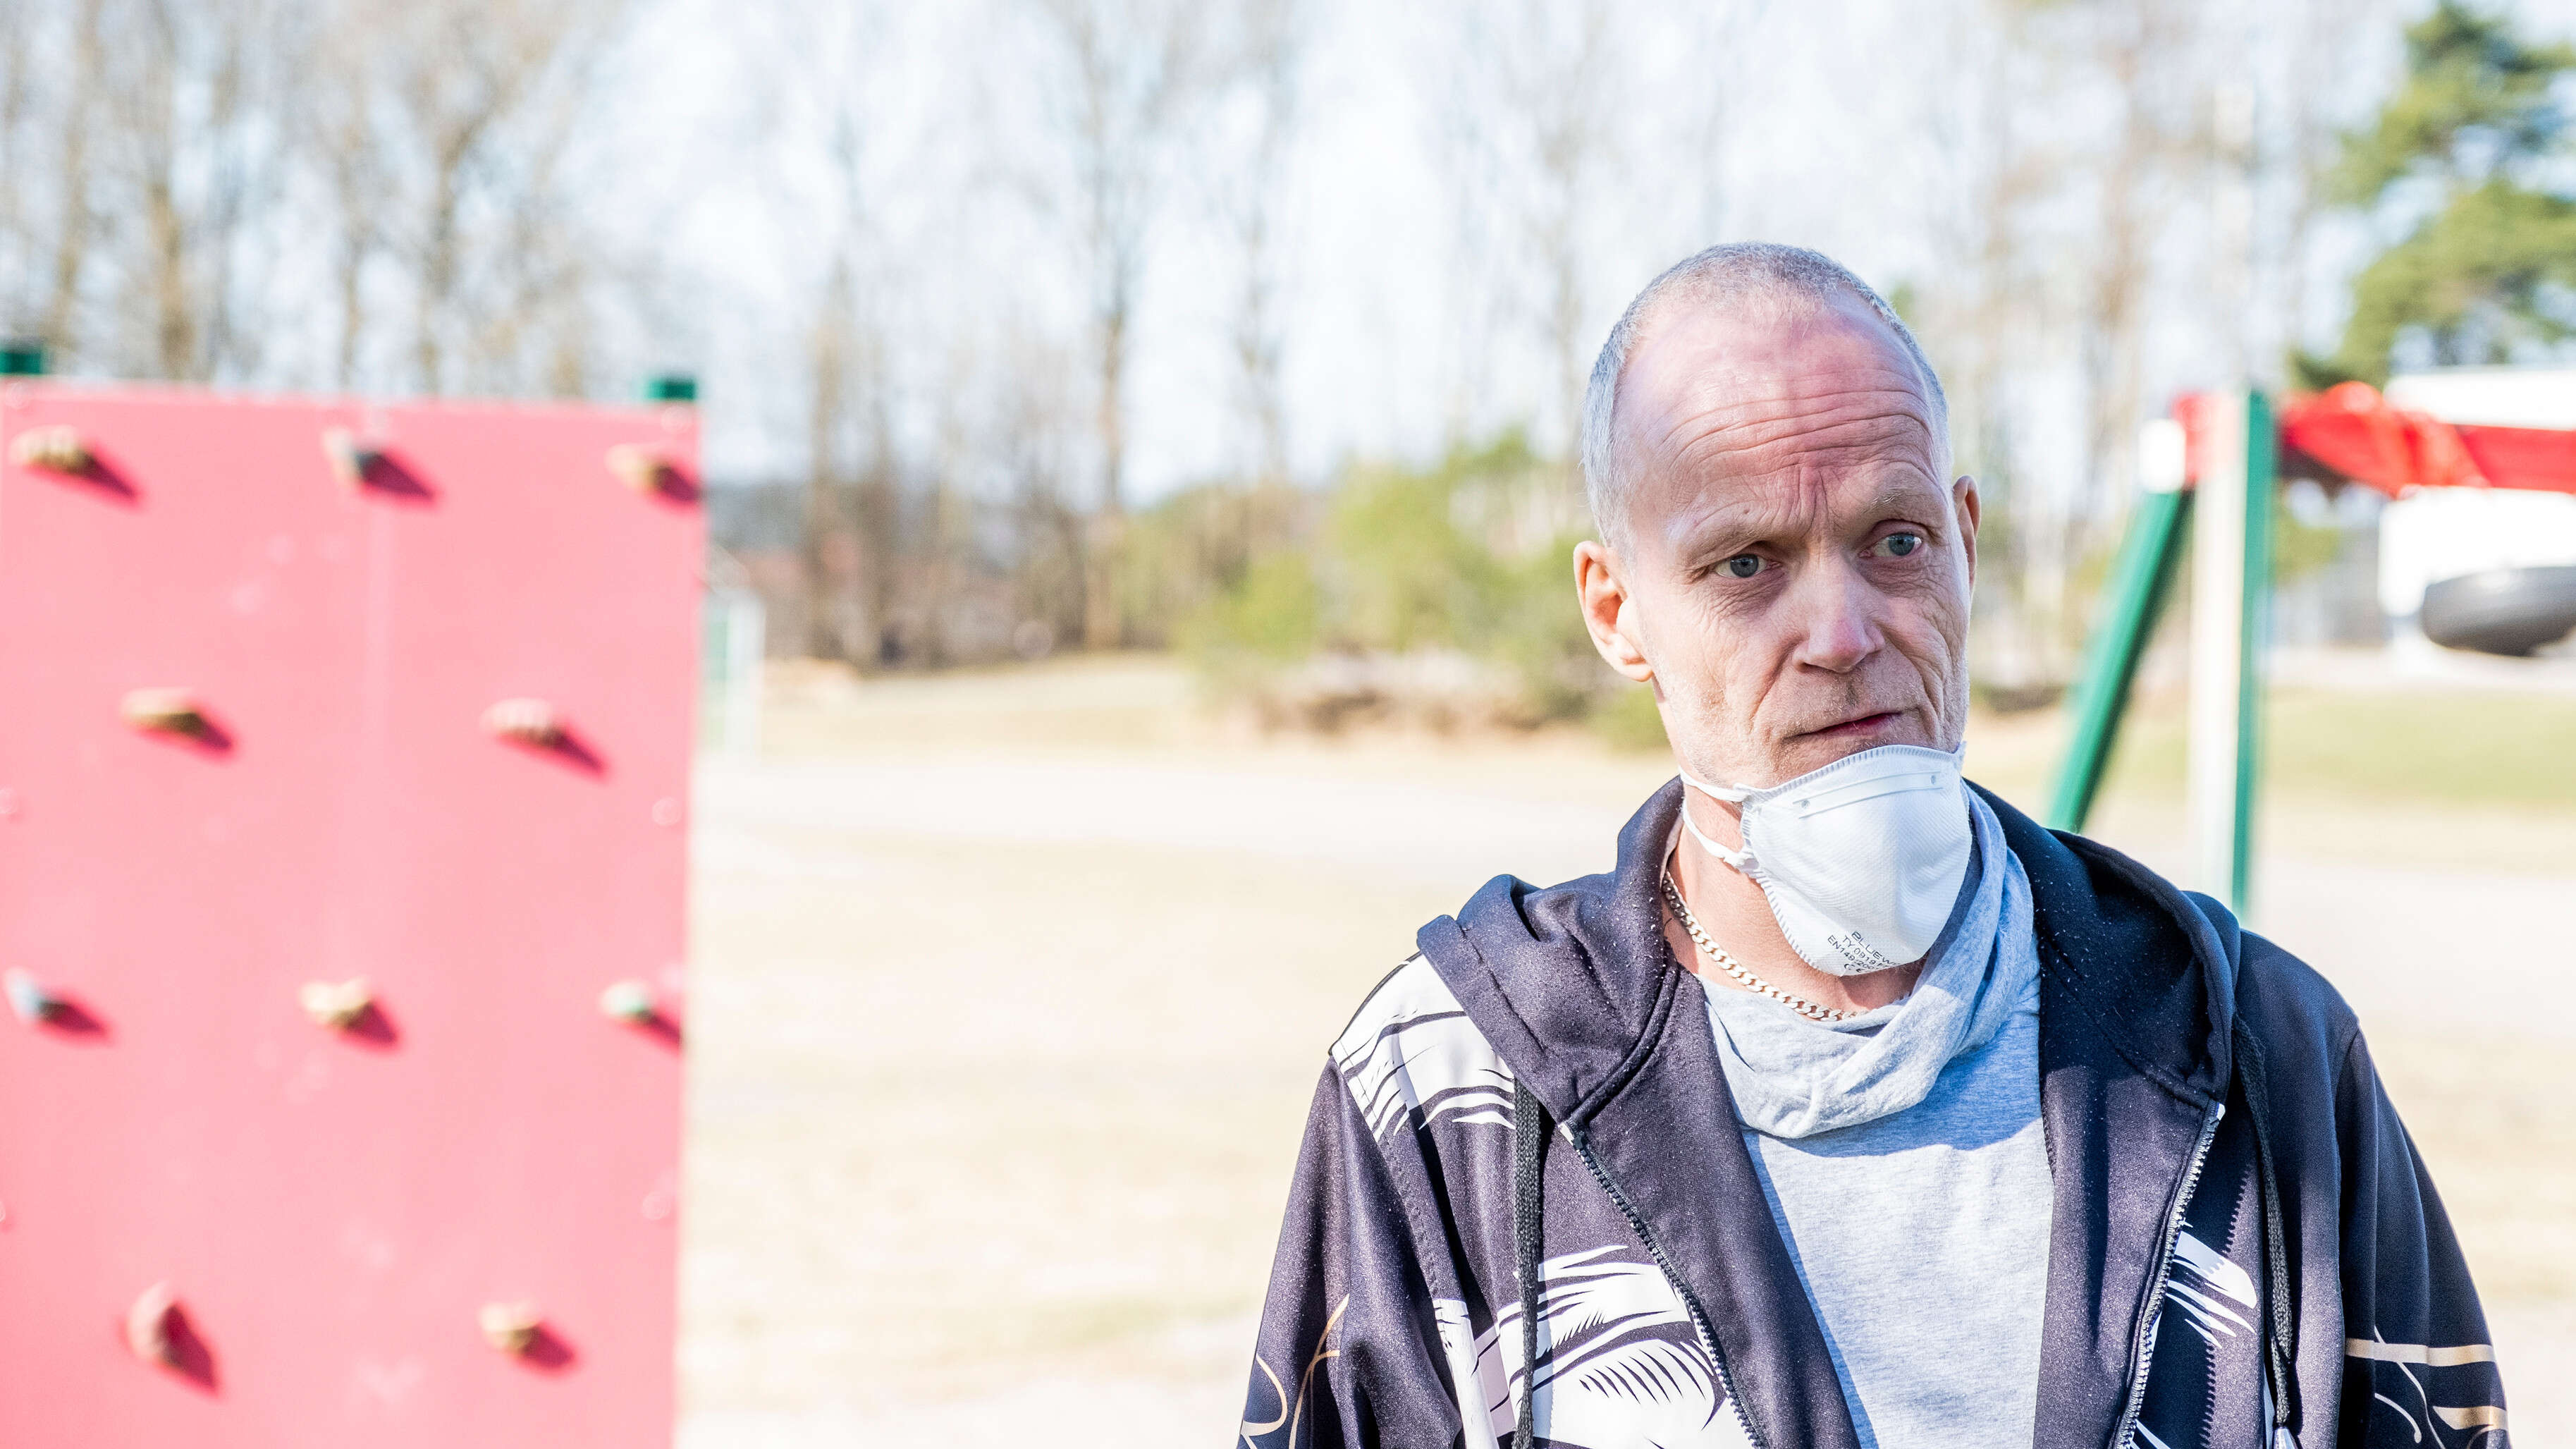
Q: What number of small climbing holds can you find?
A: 10